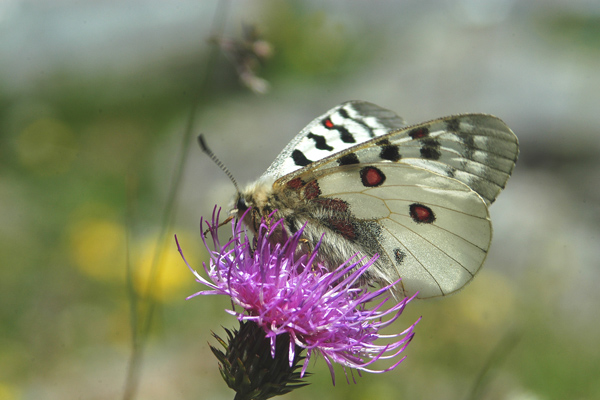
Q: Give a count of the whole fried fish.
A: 0